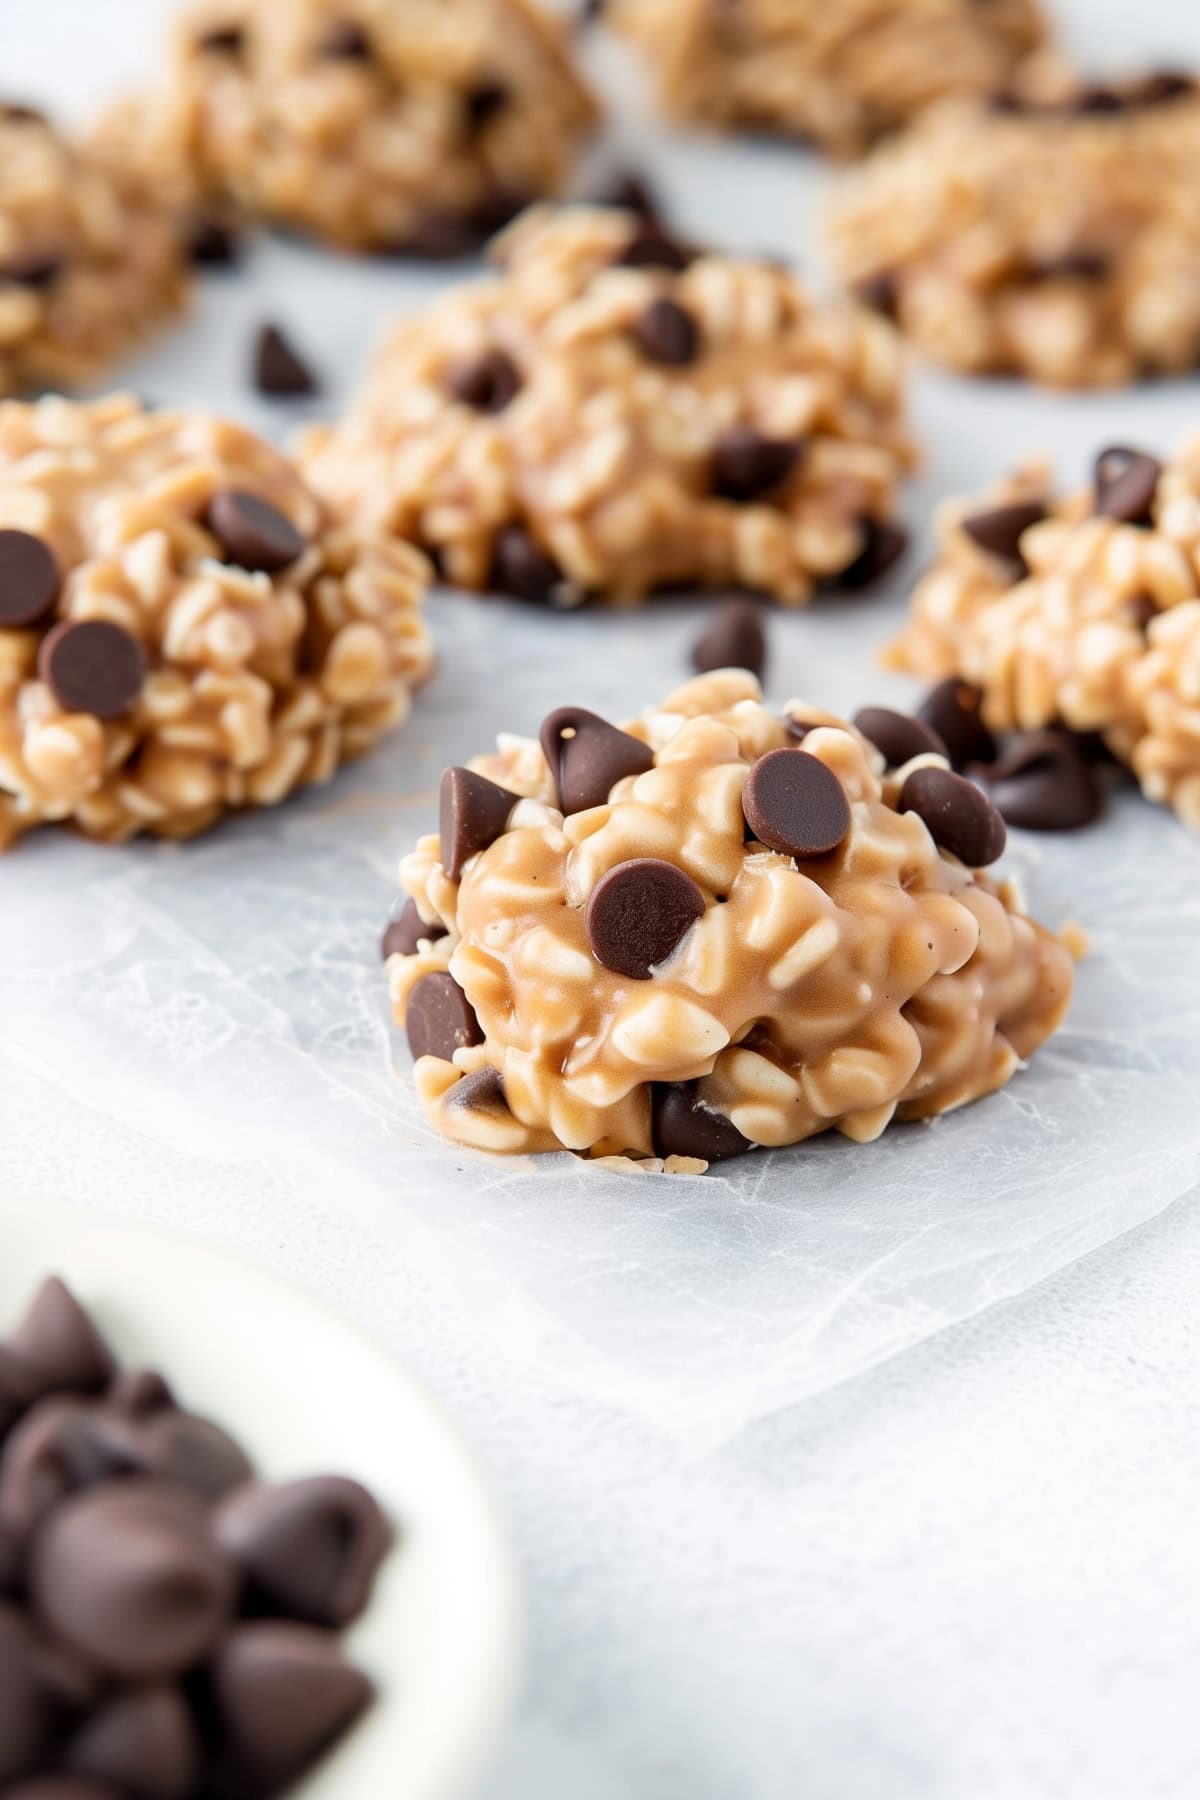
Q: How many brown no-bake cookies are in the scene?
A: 8